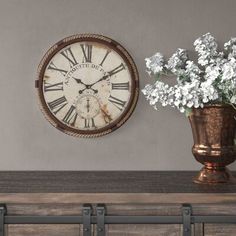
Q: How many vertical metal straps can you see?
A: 4